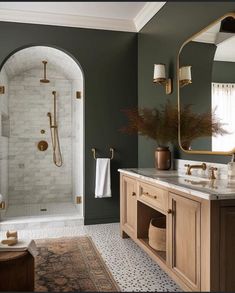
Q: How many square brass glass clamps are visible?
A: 4